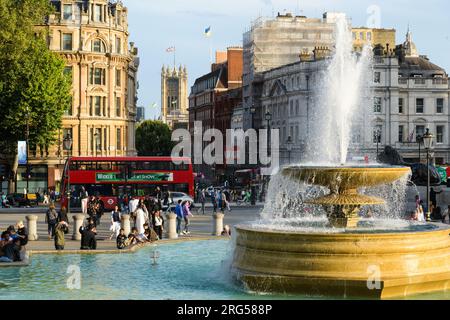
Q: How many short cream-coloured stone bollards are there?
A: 5